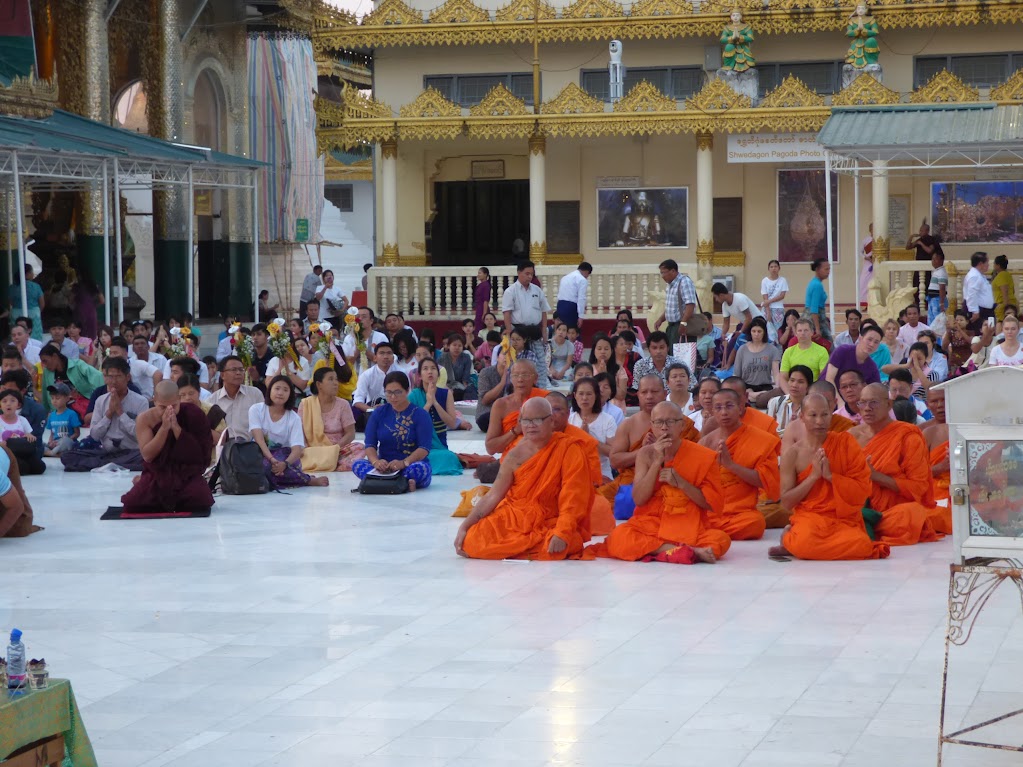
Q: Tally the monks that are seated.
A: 12